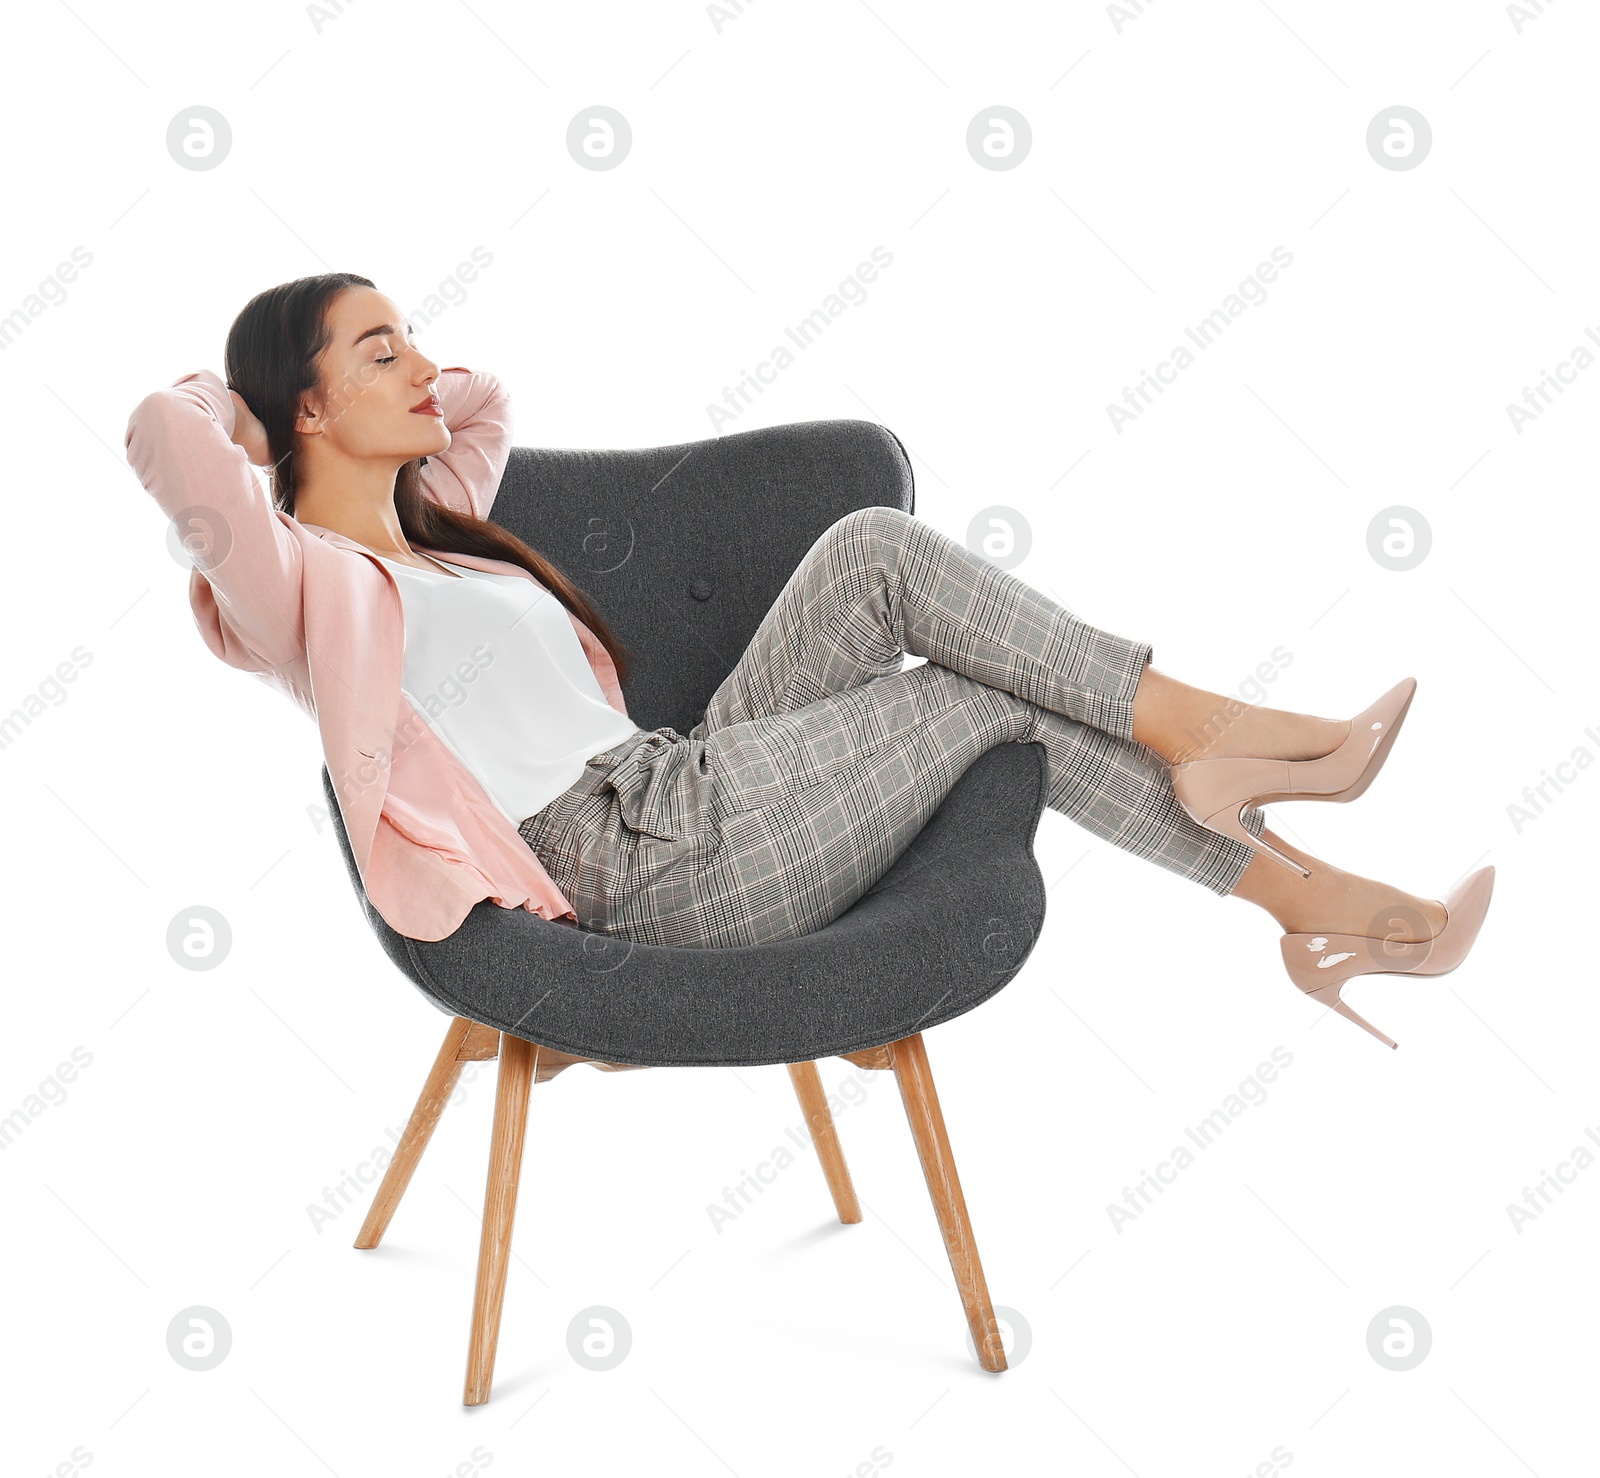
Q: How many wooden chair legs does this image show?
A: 4